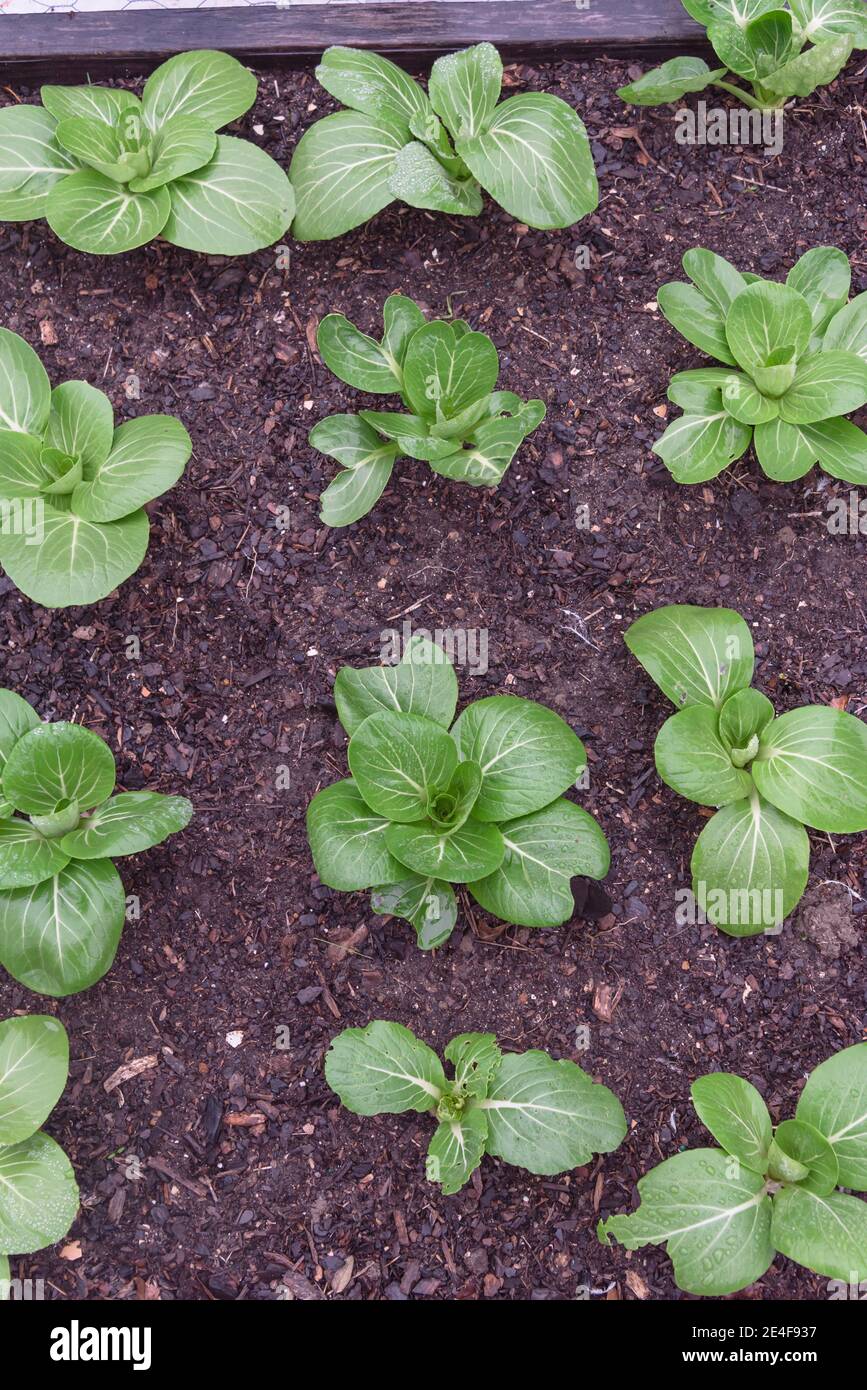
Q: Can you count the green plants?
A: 12